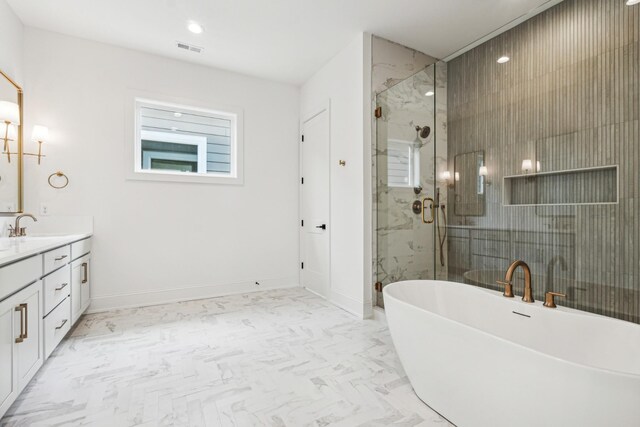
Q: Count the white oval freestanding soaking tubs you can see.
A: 1